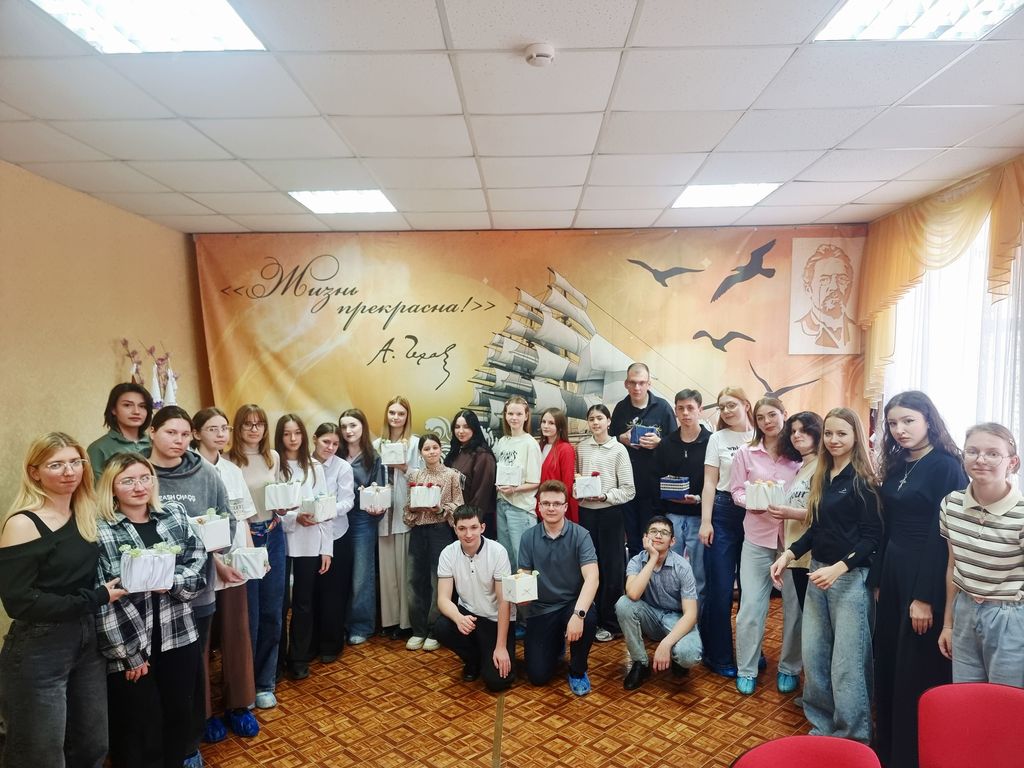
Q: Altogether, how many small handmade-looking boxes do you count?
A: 14